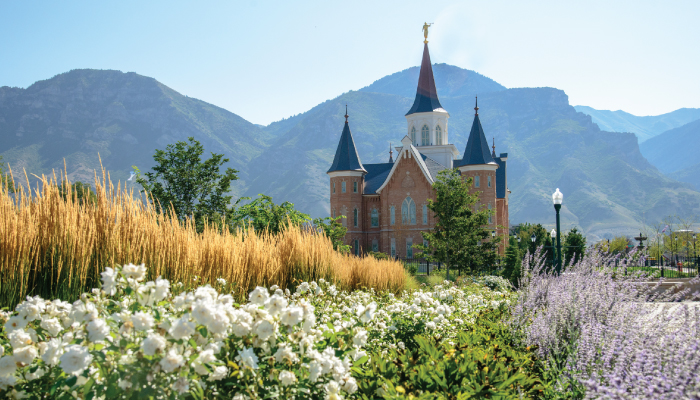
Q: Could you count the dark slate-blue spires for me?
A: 3